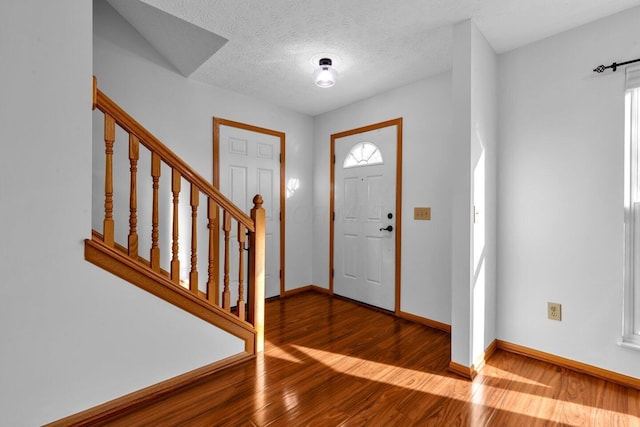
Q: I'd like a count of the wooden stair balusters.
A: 8